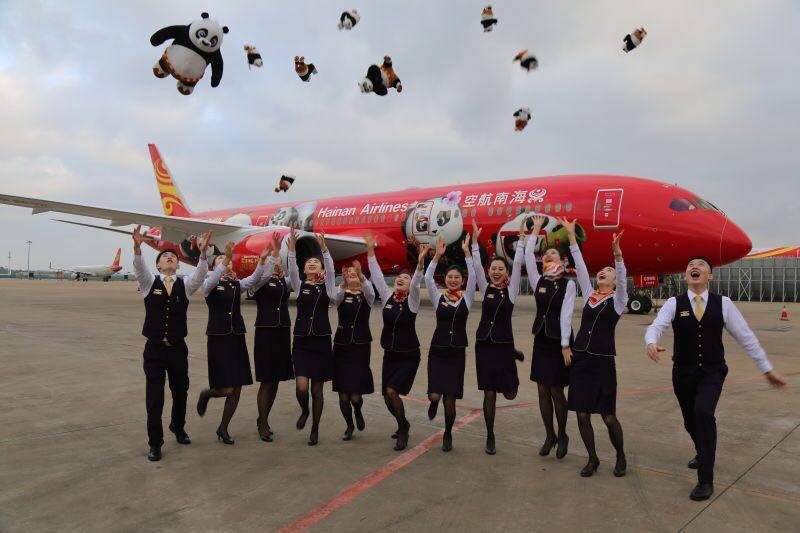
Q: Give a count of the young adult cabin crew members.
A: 11